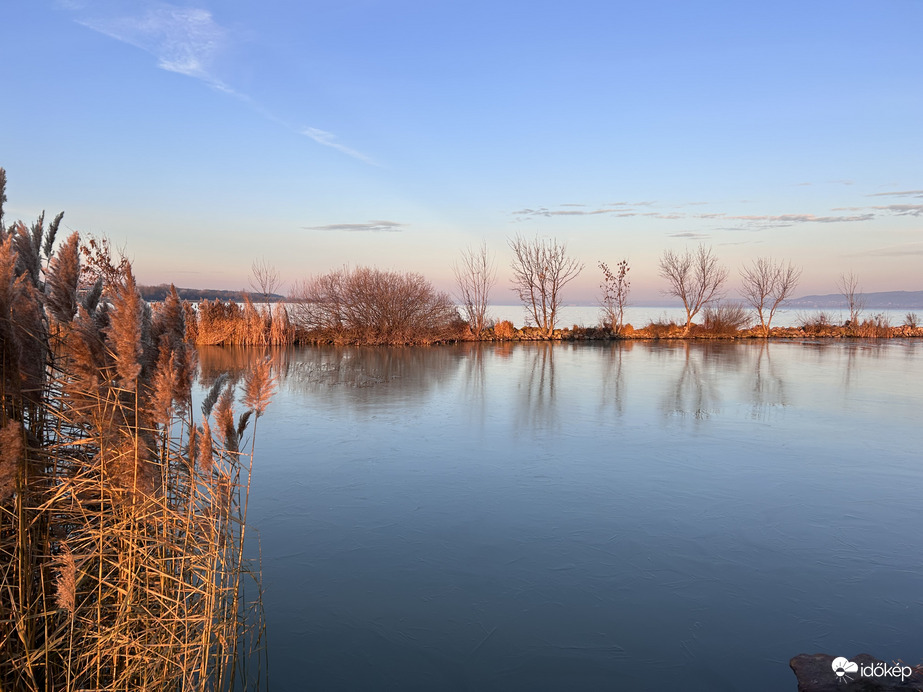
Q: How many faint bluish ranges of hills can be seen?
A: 1